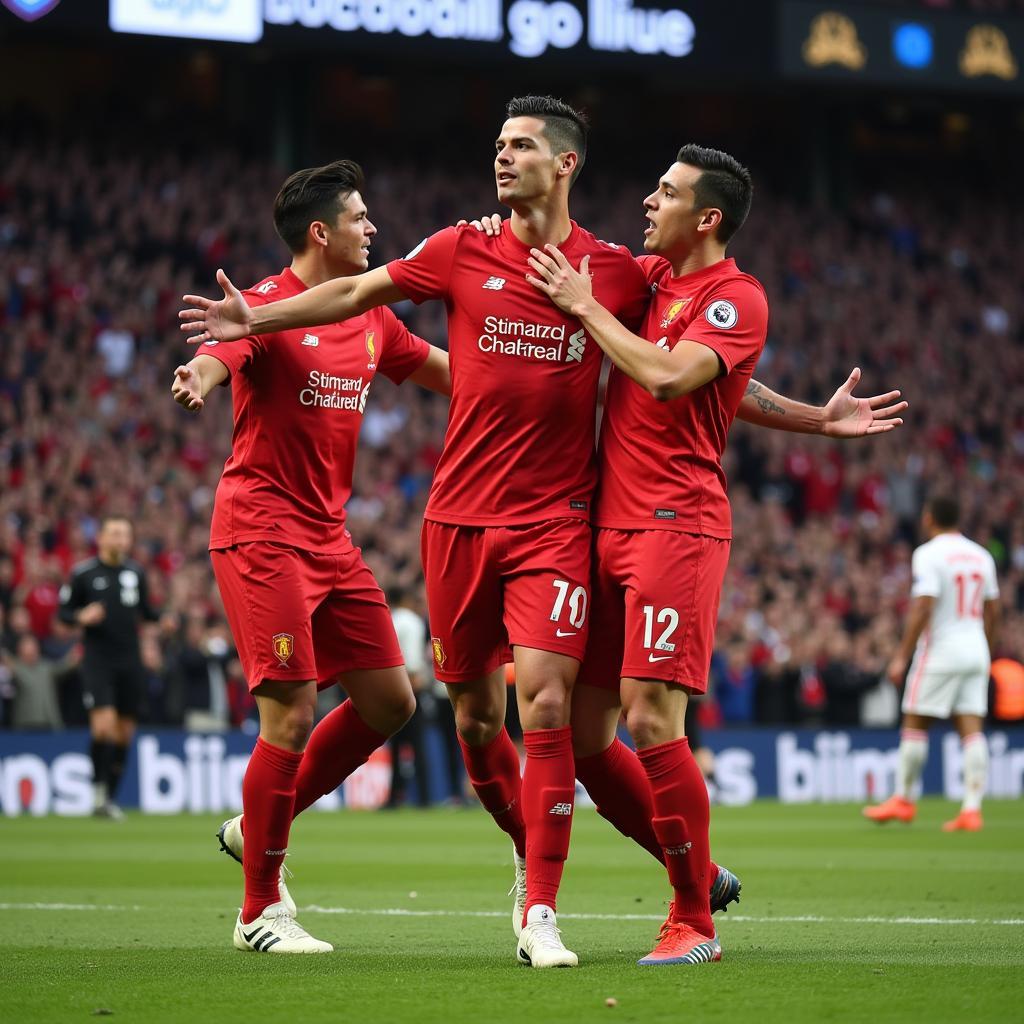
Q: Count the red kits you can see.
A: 3